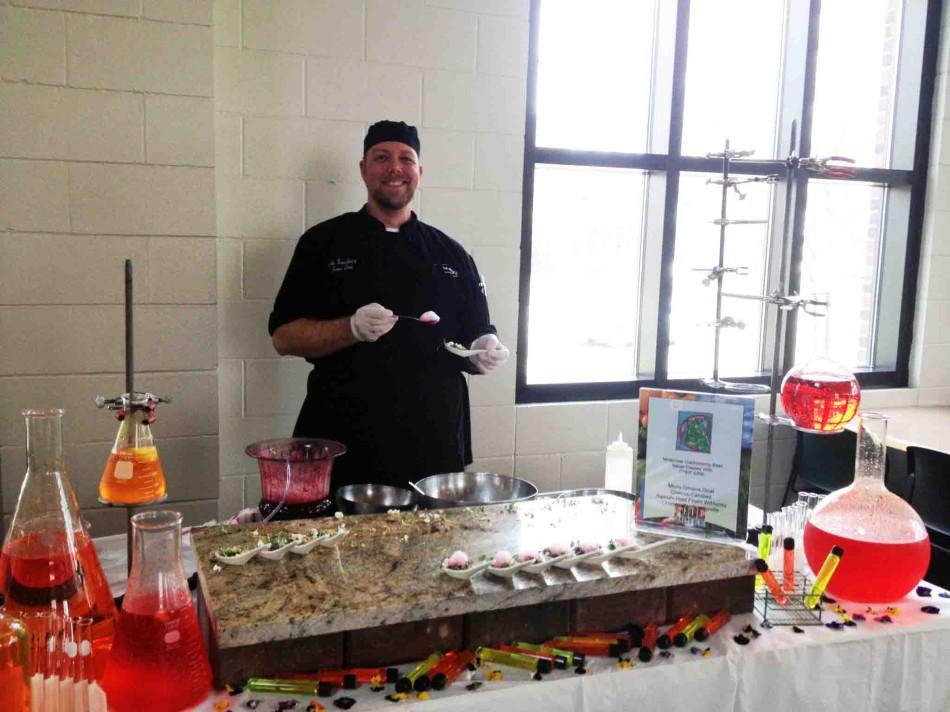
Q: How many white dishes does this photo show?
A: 11